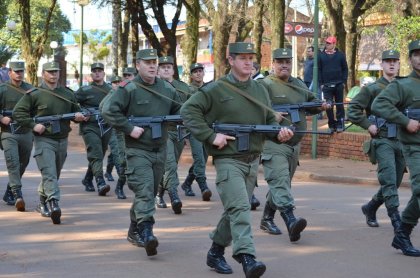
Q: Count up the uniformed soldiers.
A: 12